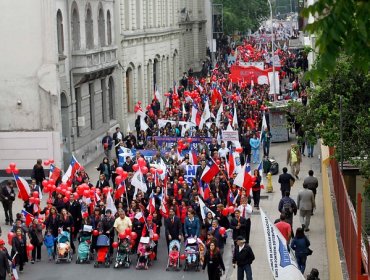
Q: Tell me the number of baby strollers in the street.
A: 7